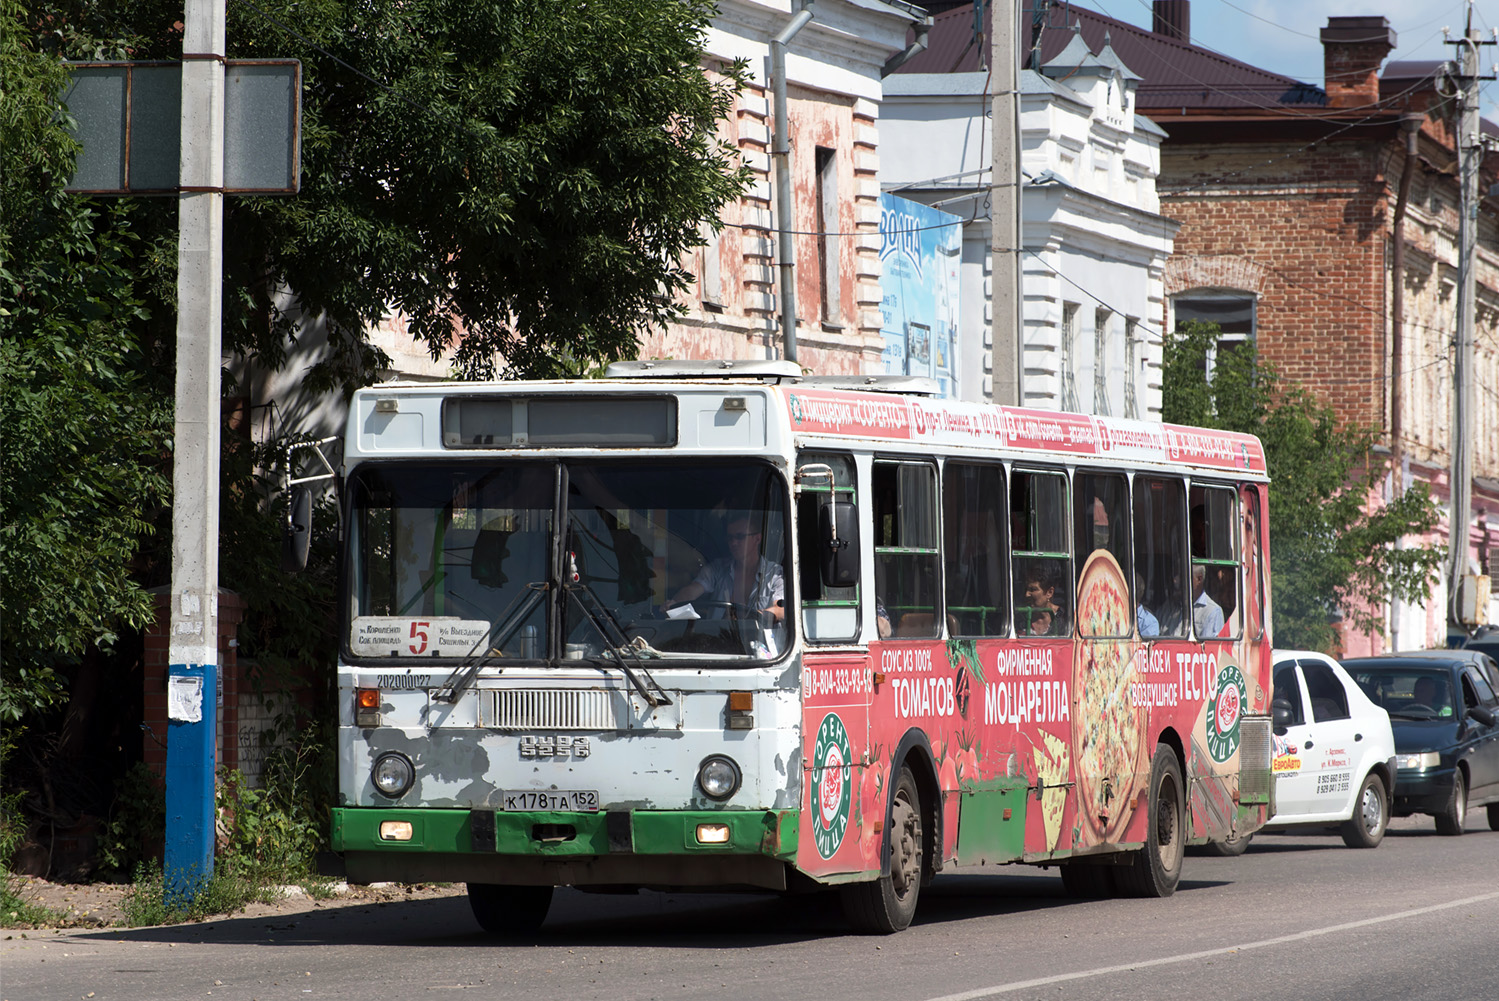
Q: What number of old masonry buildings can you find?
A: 3